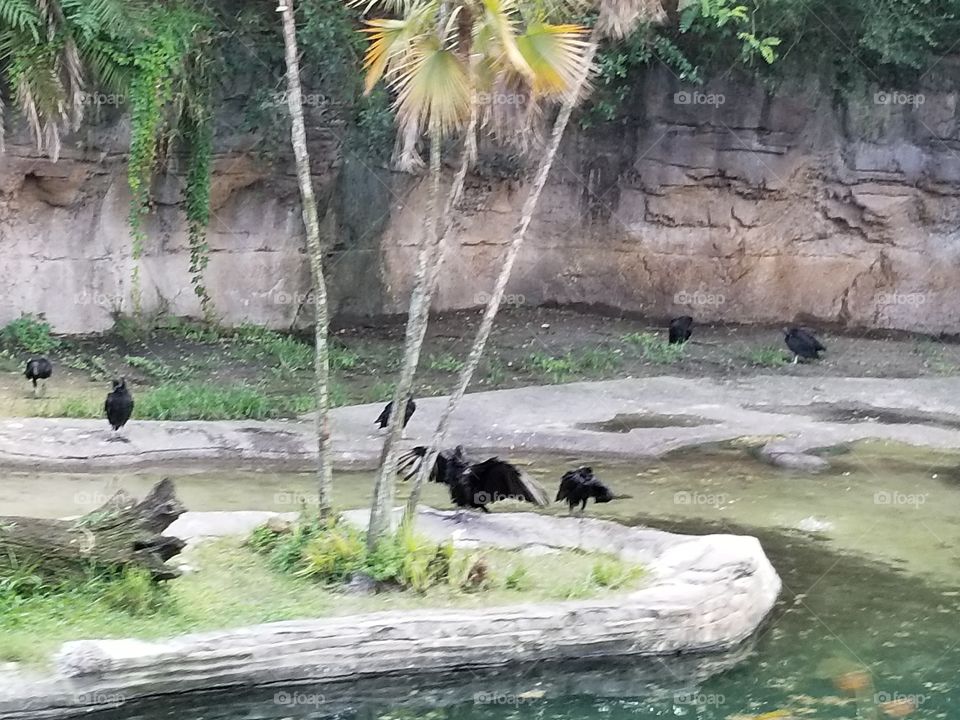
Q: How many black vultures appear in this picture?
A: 7